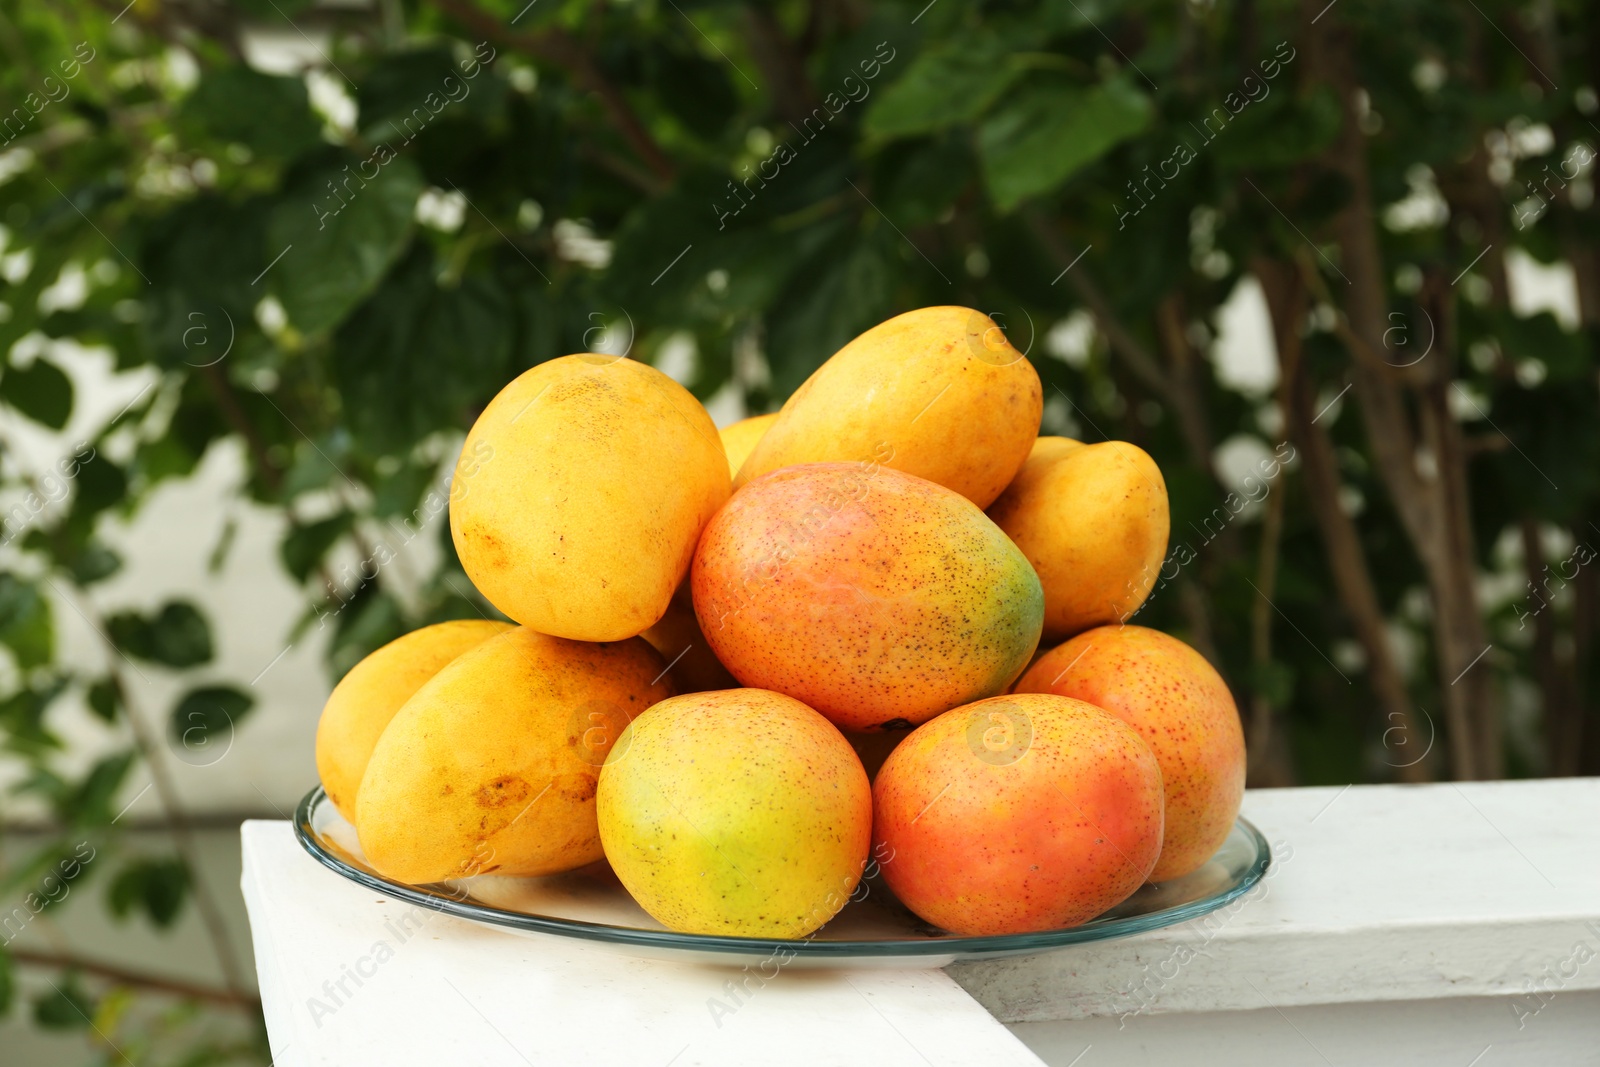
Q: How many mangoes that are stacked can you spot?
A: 11